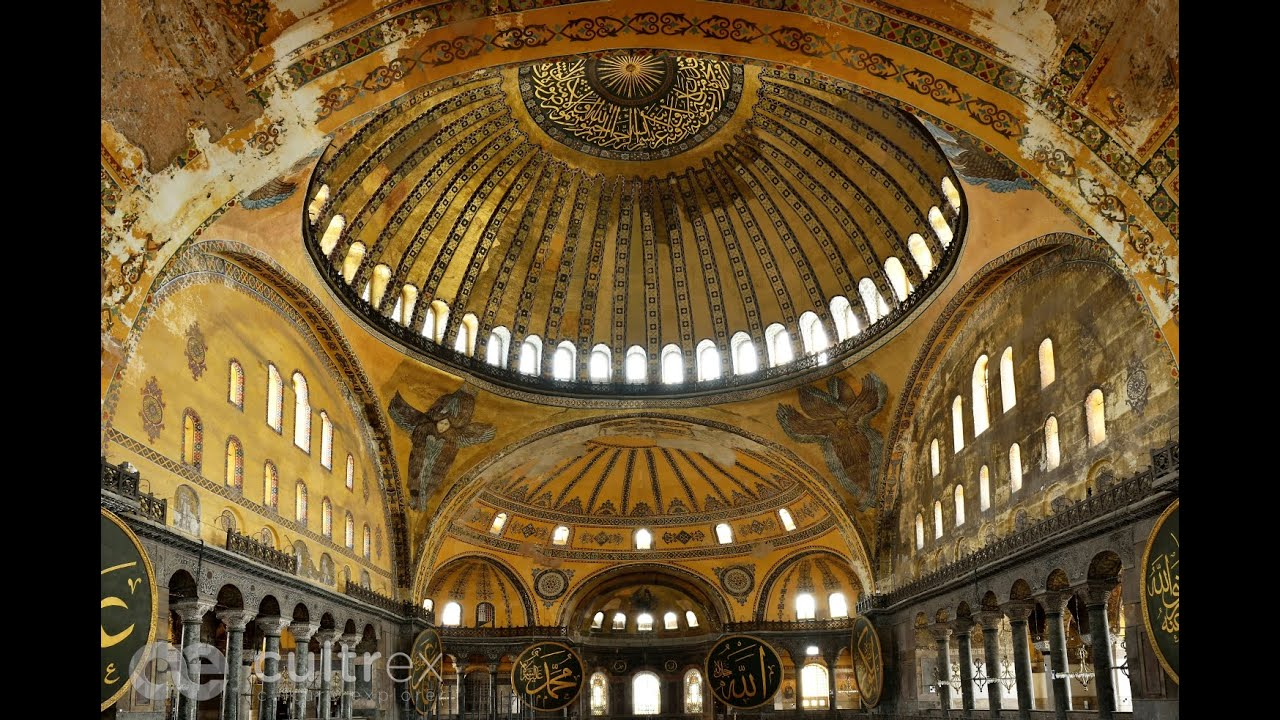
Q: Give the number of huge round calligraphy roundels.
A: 6